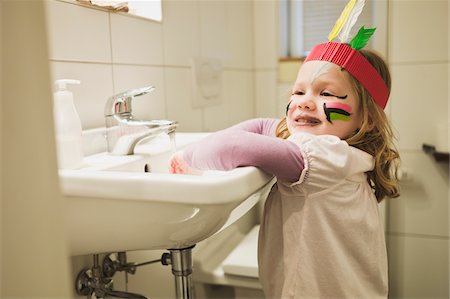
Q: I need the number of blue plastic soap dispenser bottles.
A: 0